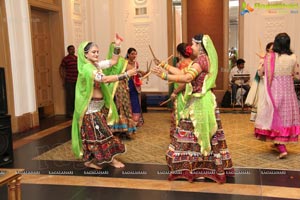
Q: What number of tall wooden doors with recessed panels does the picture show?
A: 1